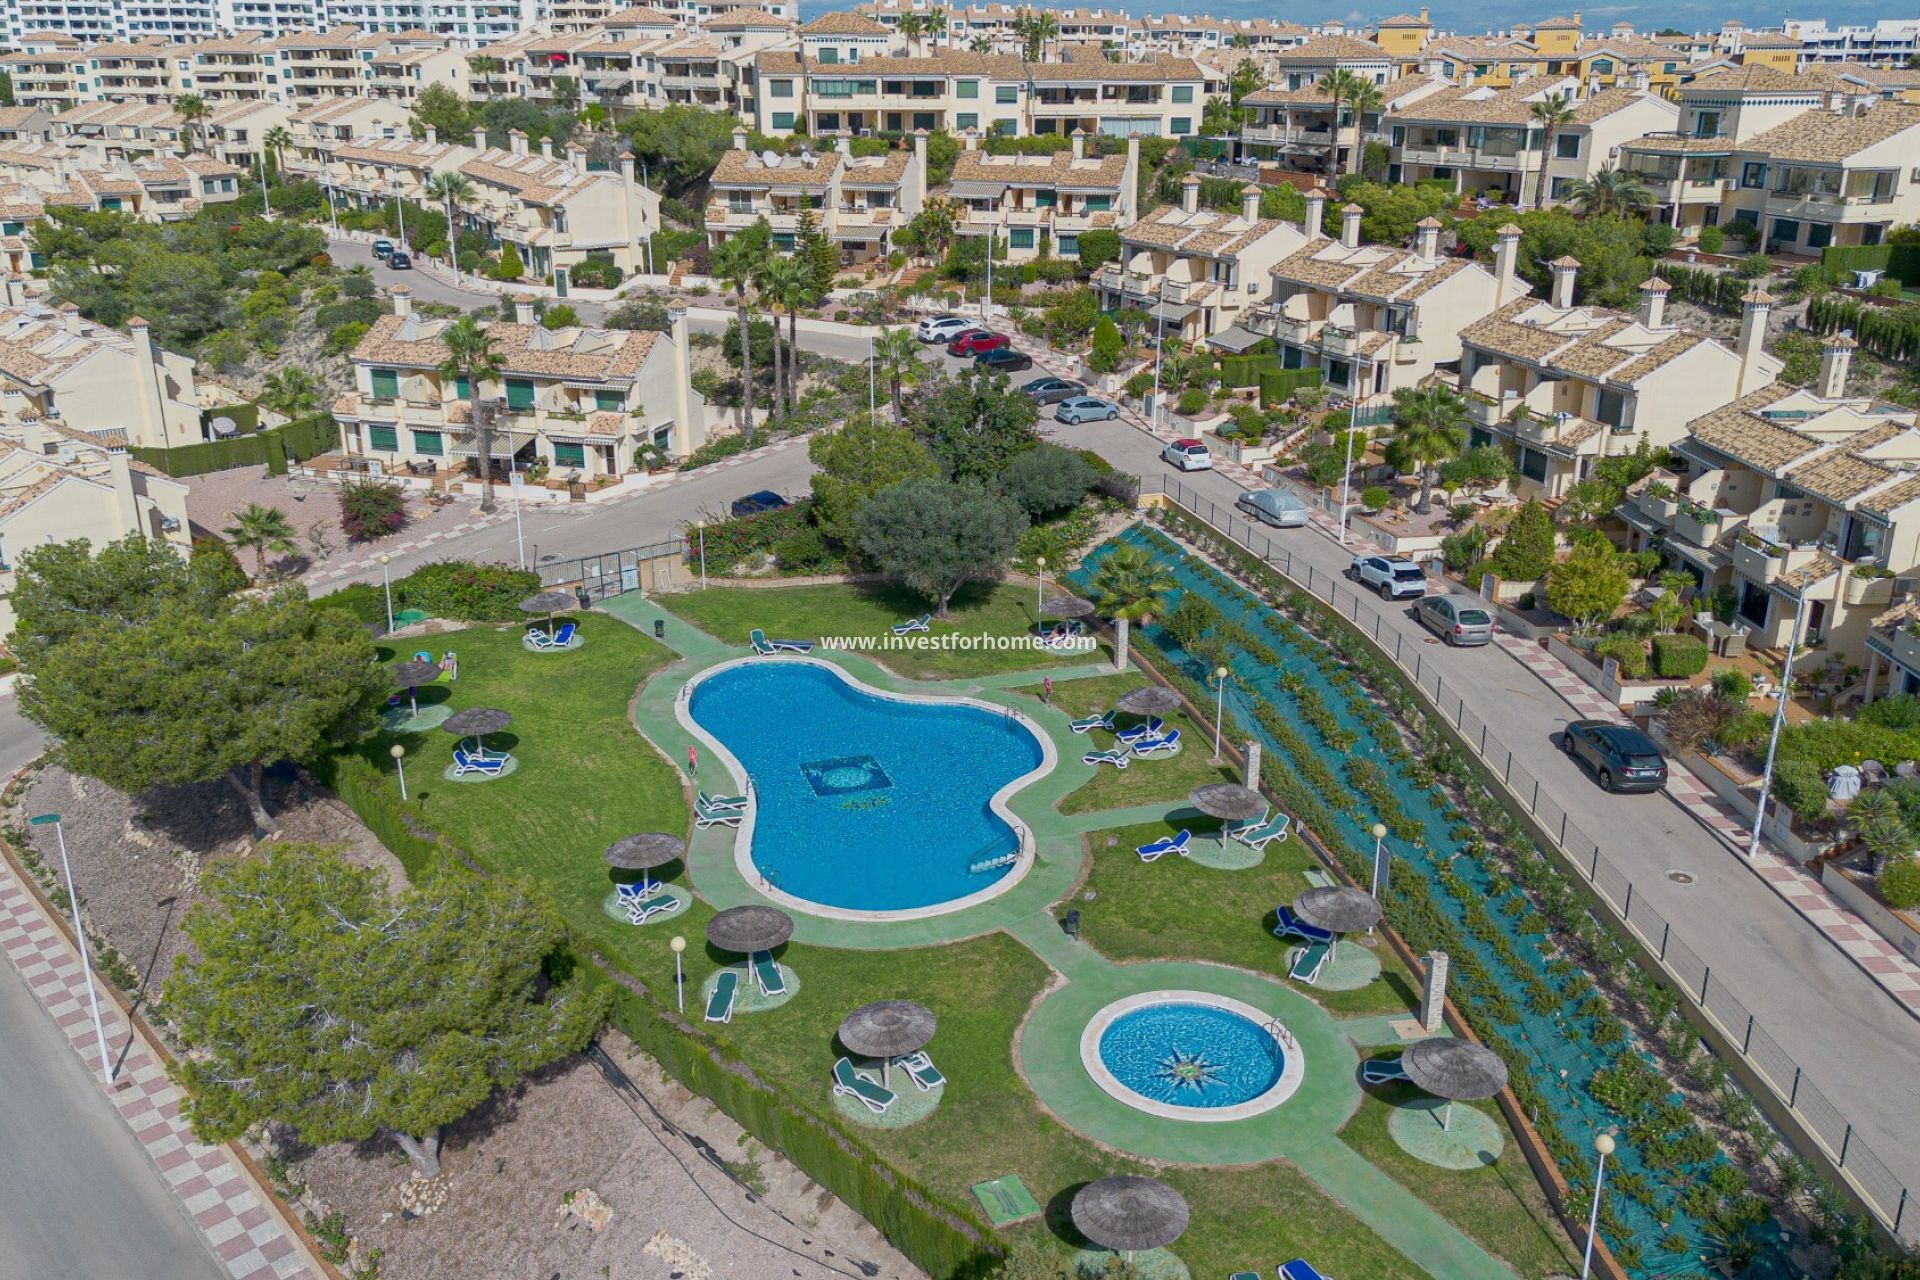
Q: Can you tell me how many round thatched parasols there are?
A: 12